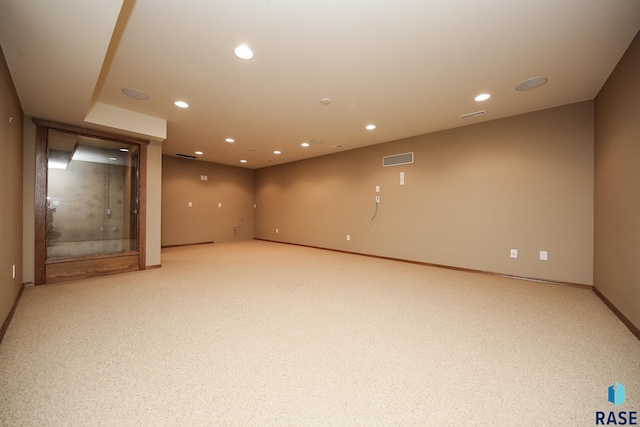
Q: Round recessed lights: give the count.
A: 9